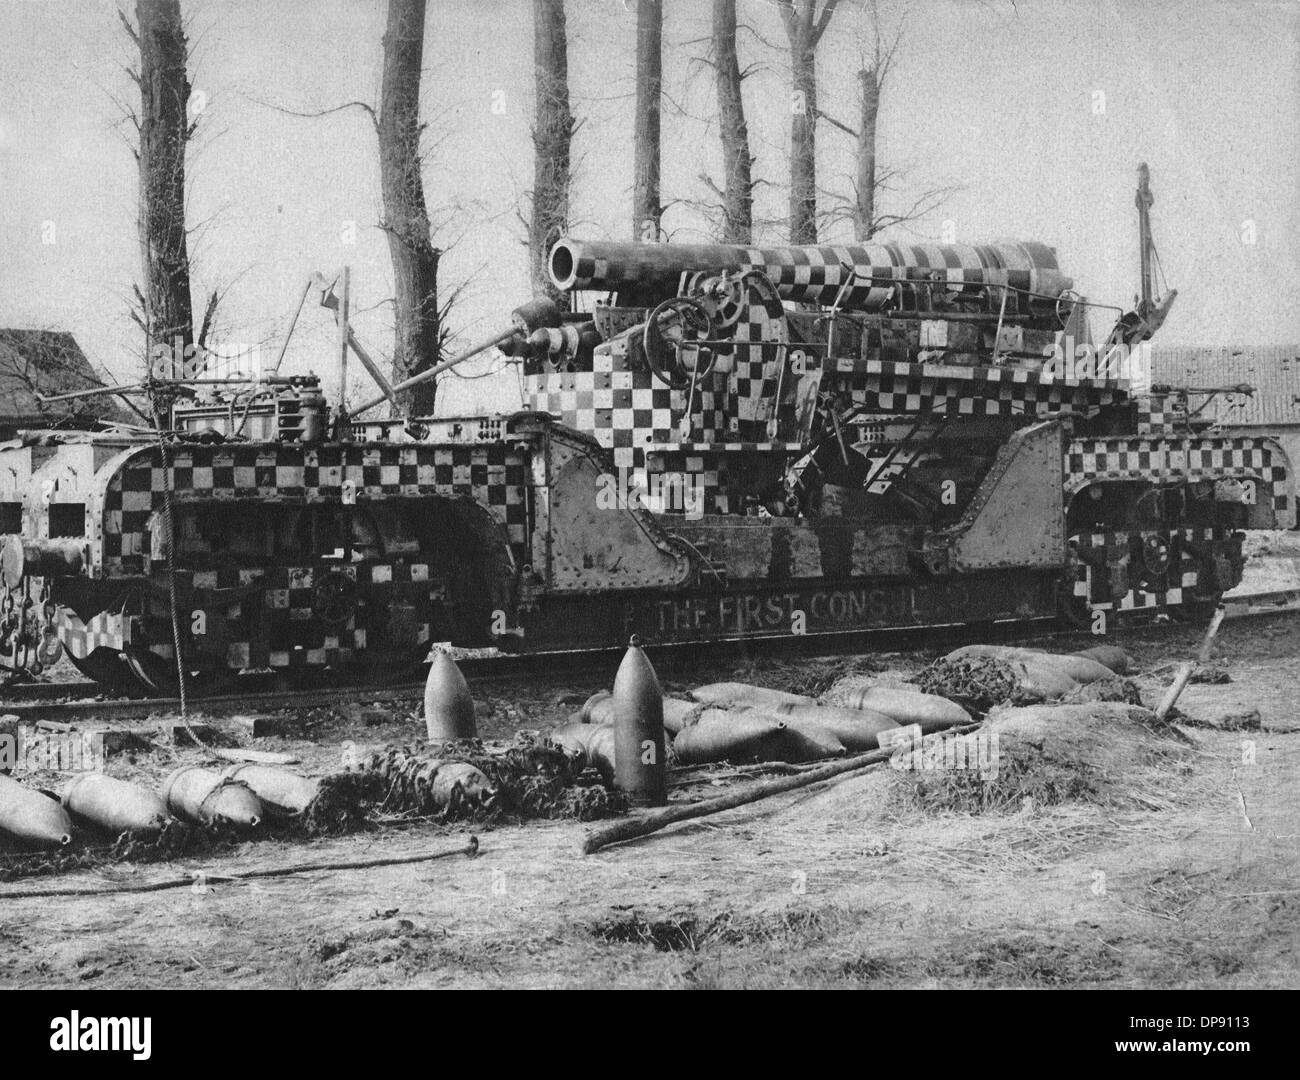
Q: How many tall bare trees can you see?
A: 7